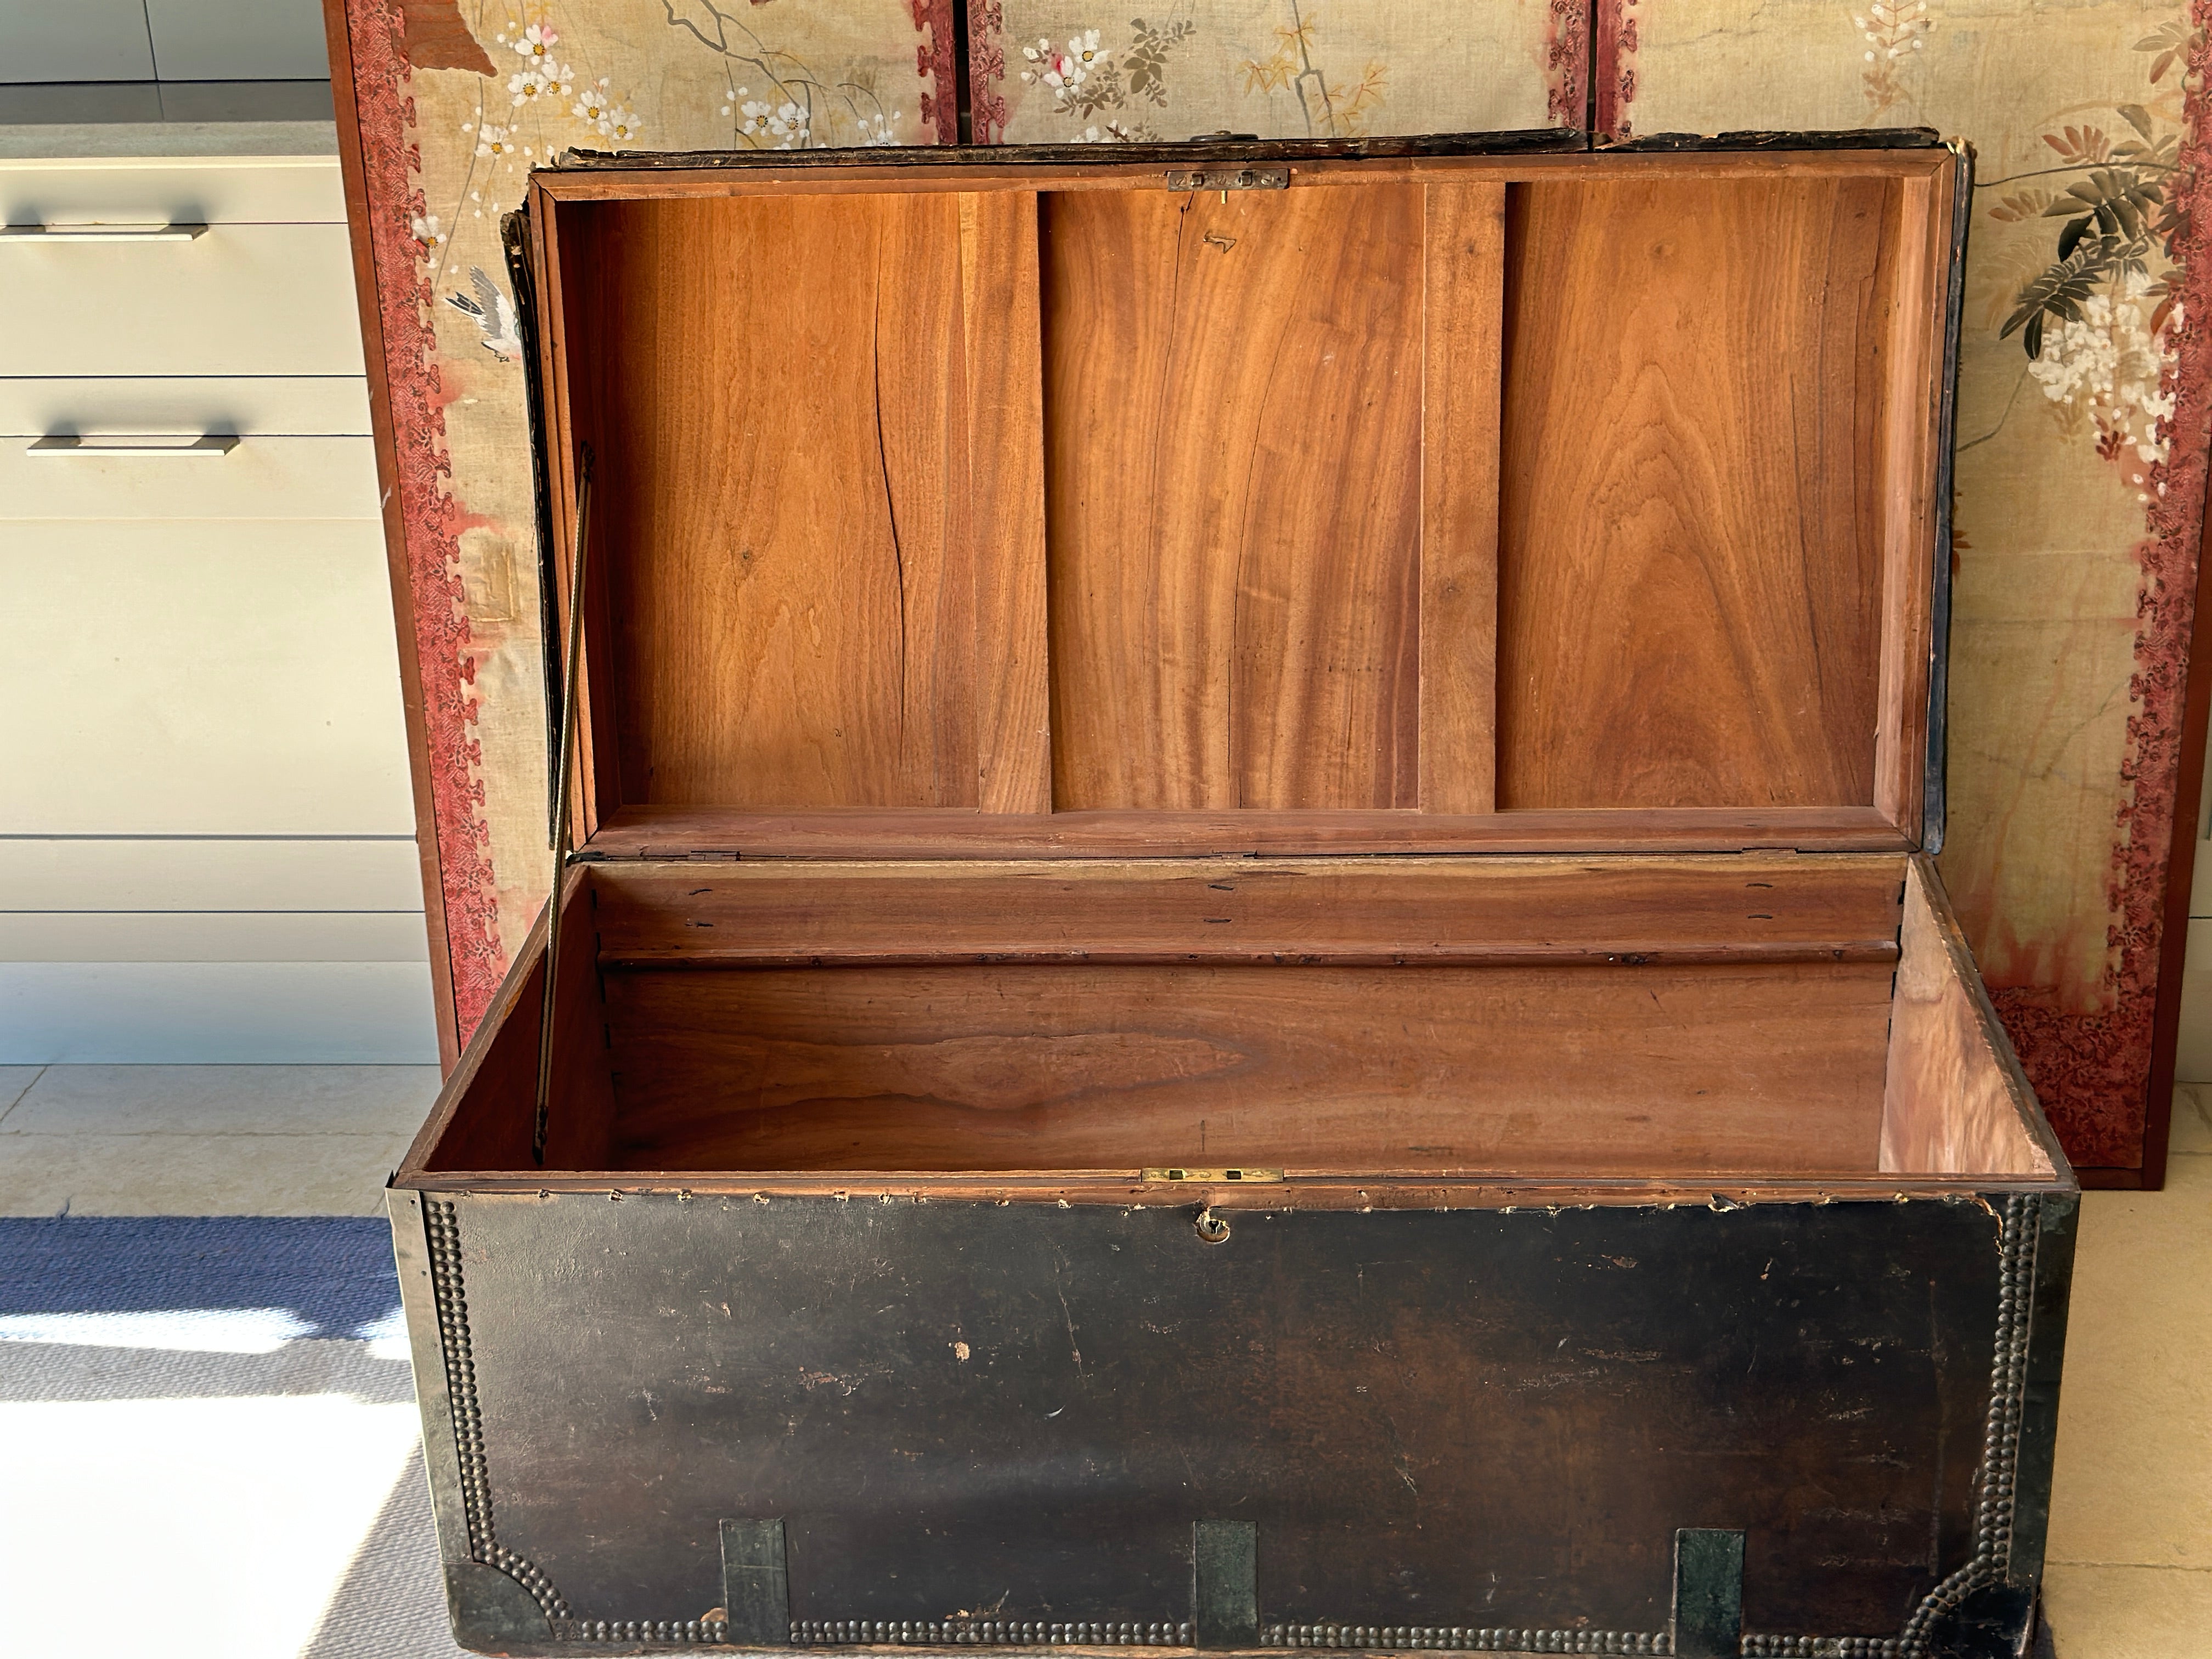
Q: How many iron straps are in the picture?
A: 3